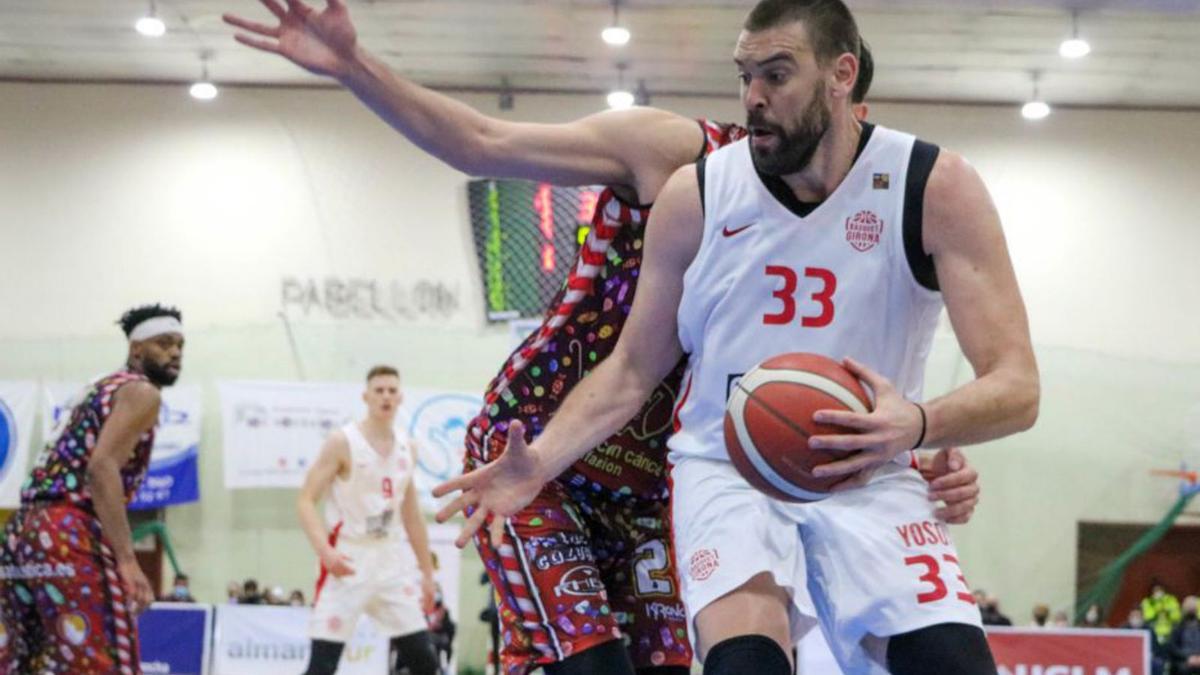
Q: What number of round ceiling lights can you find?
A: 6